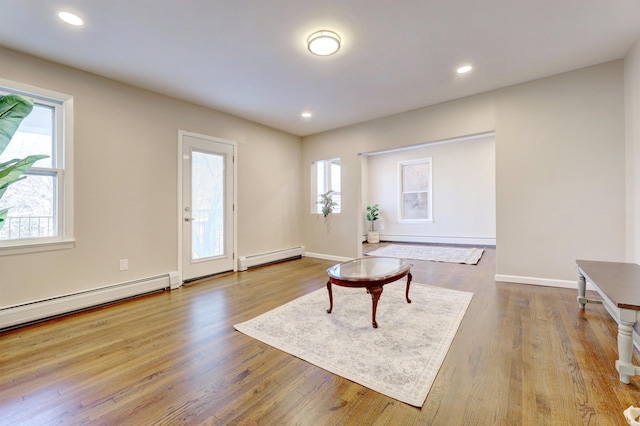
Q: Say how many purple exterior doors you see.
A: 0